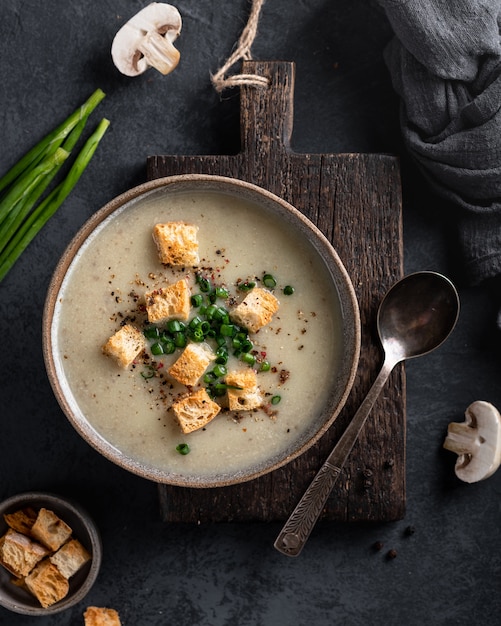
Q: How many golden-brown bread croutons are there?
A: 13